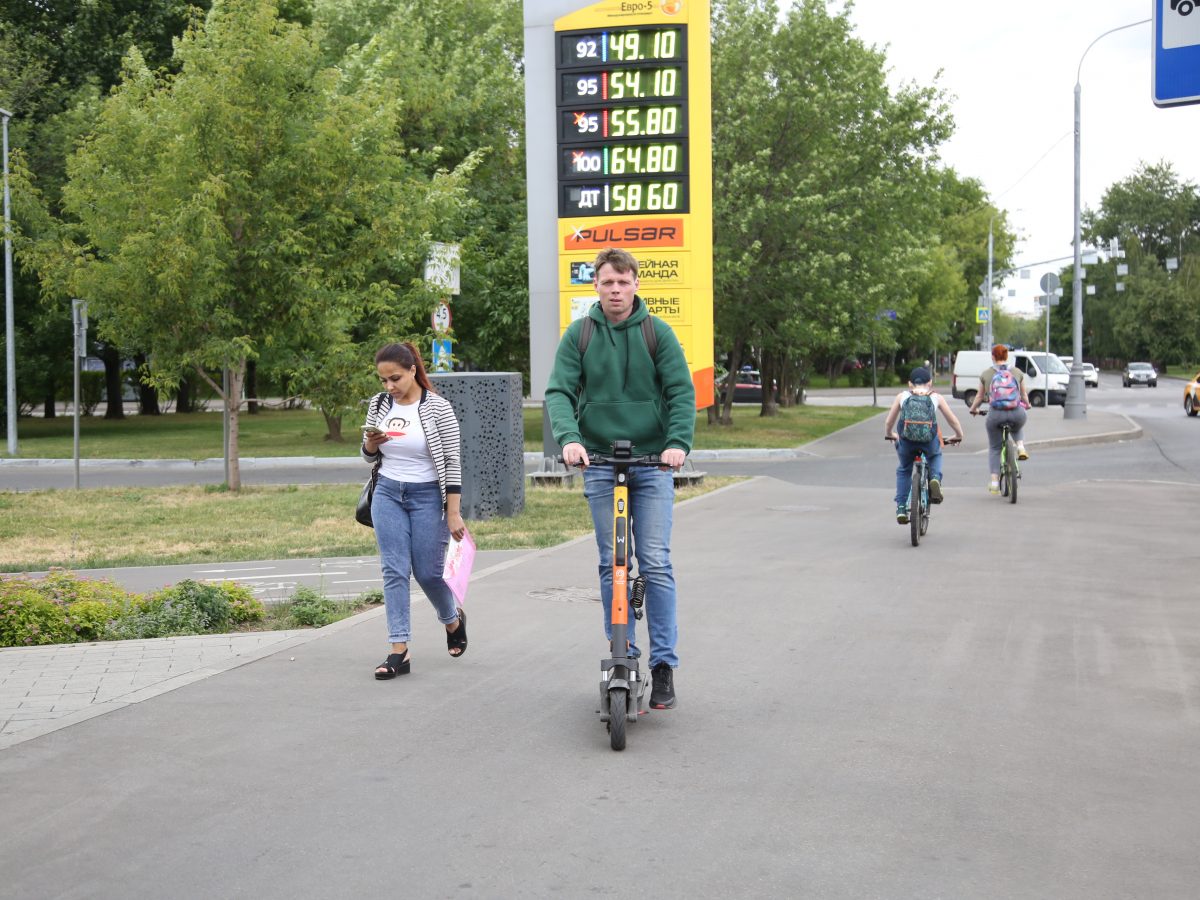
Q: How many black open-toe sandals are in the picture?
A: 2